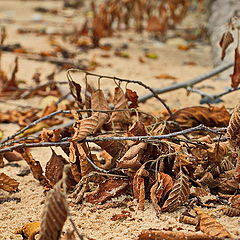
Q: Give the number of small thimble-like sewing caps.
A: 0